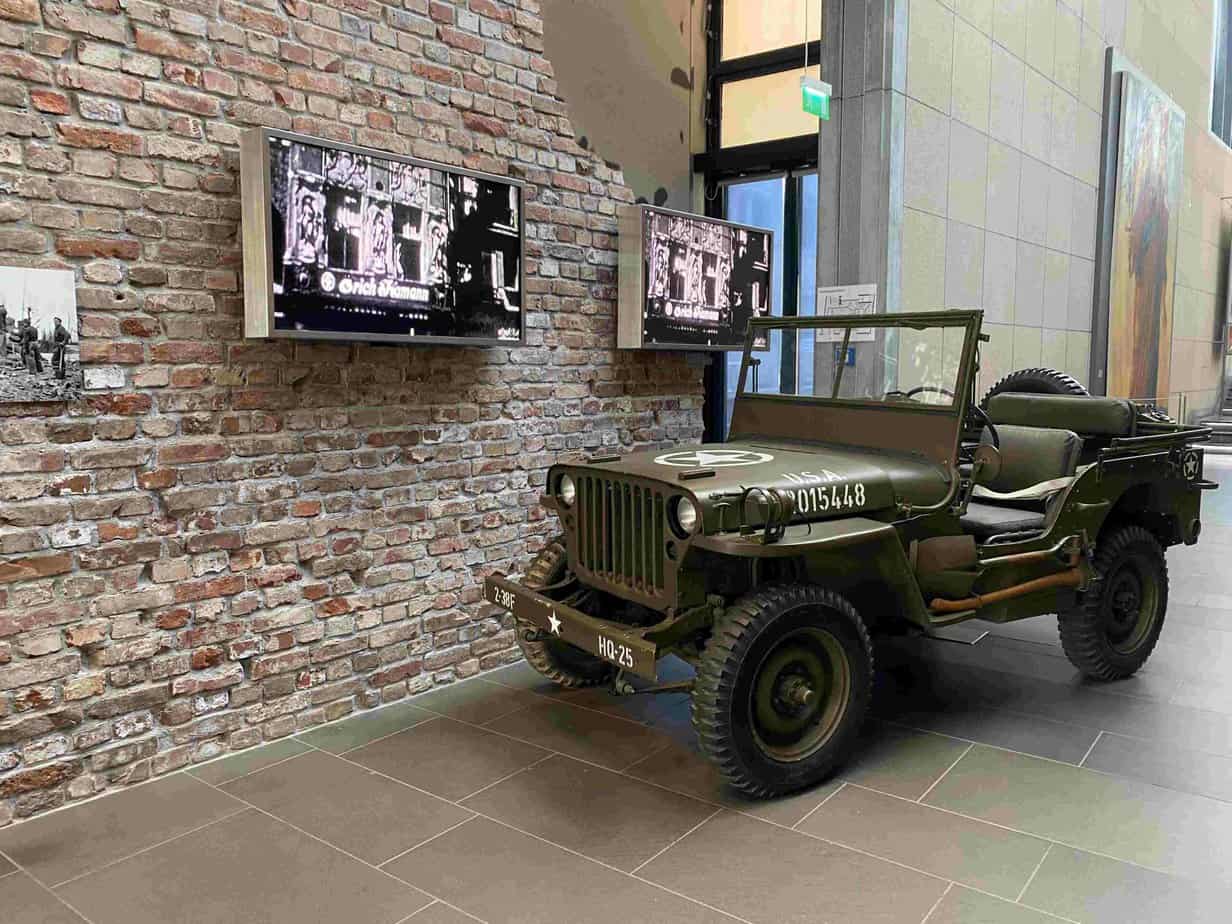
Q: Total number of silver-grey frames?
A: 2